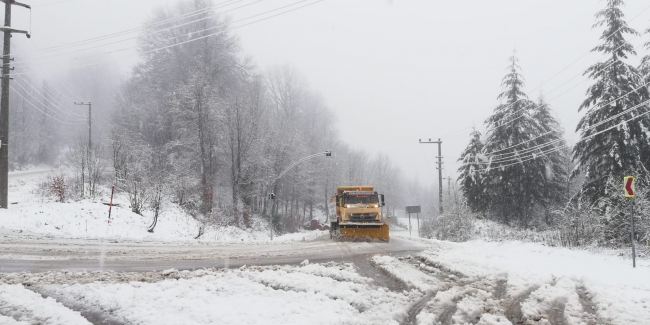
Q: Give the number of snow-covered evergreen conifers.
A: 5